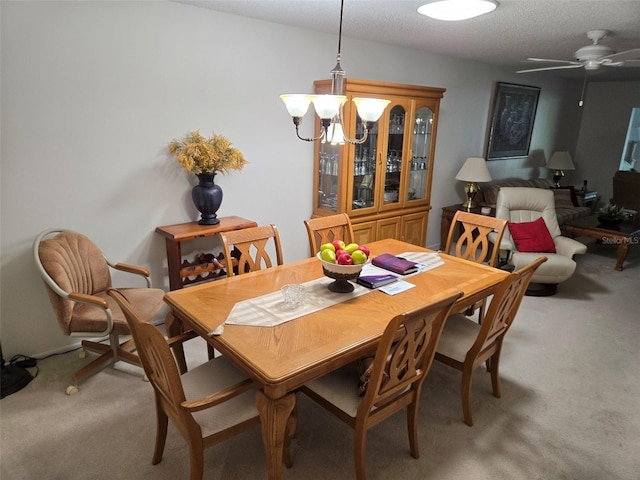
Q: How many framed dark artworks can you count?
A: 1